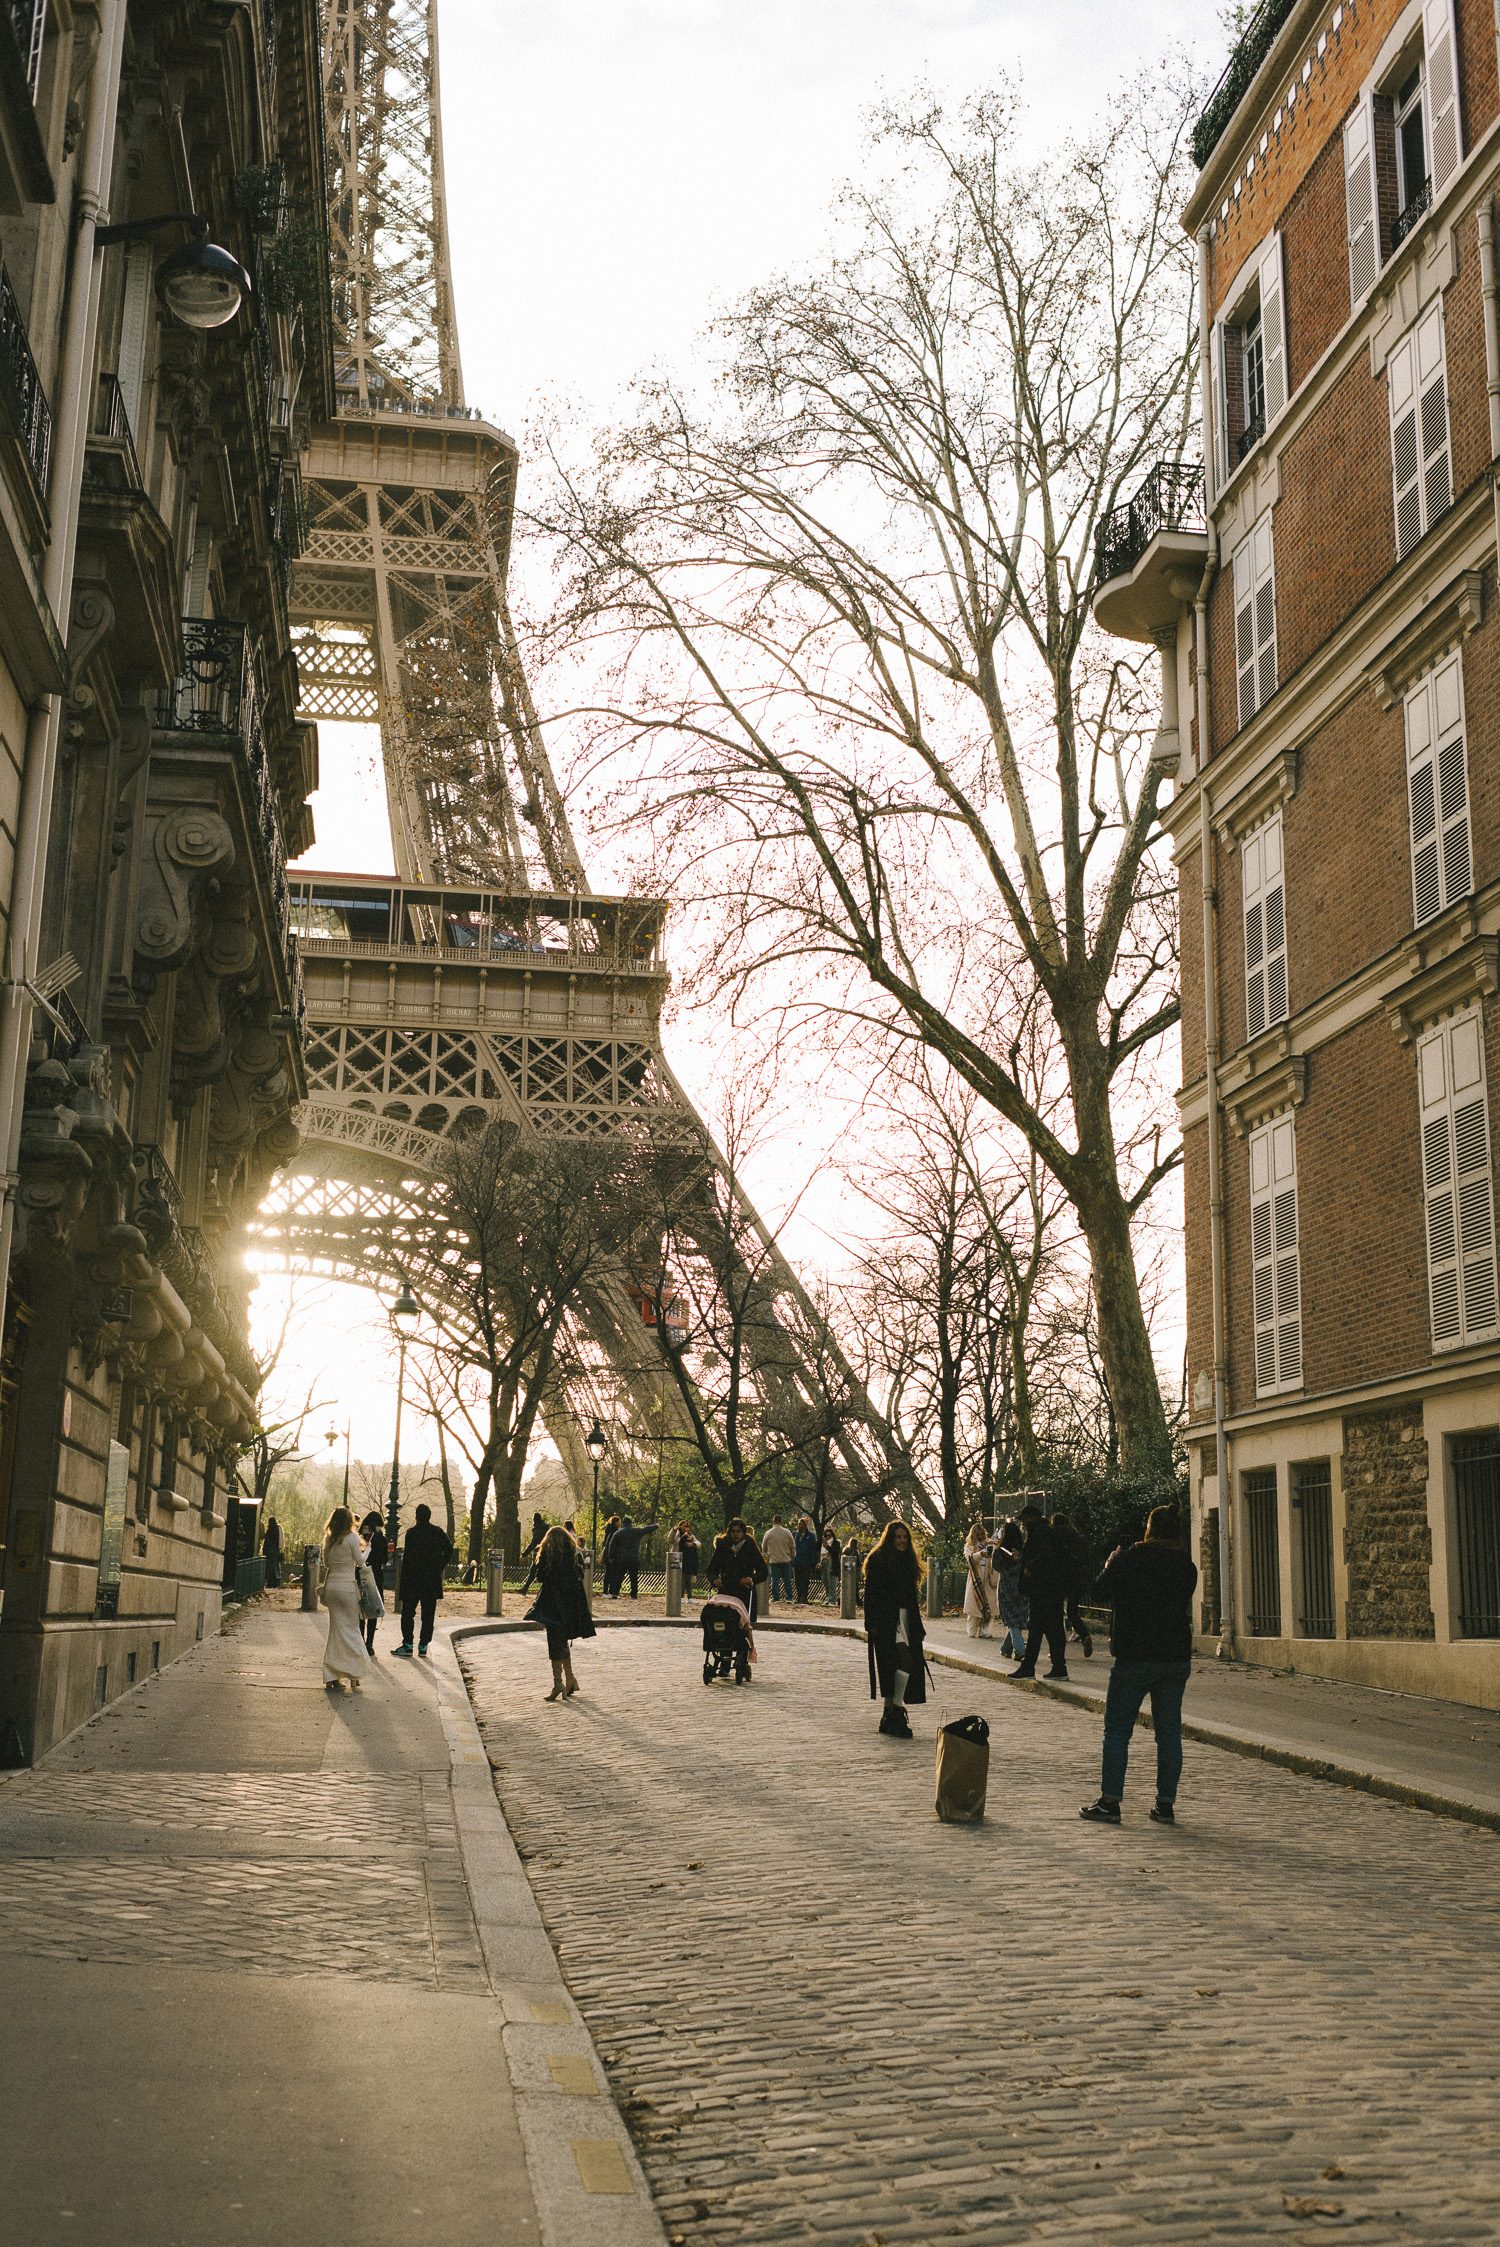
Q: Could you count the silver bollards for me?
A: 8